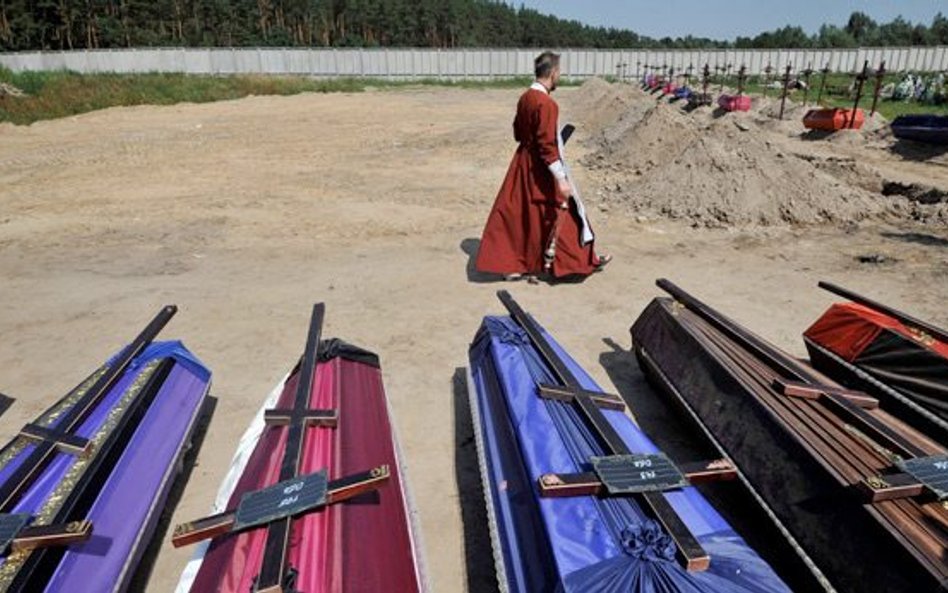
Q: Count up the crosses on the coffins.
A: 5